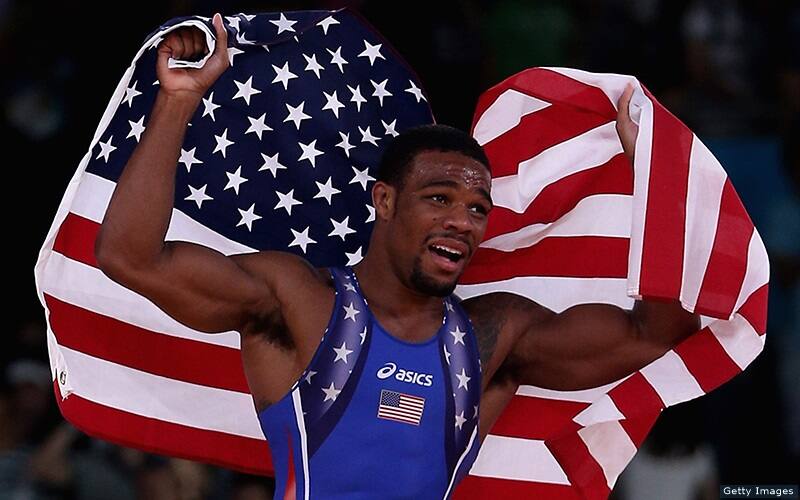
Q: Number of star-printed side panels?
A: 2